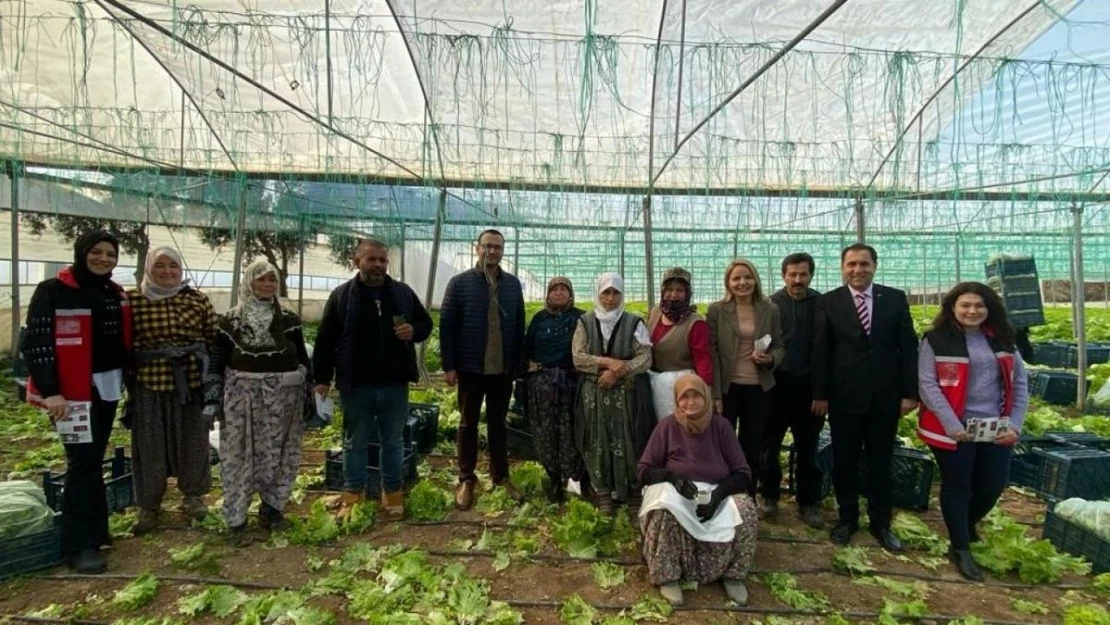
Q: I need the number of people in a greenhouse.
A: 13